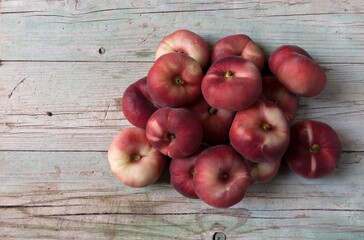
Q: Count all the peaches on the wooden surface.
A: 15